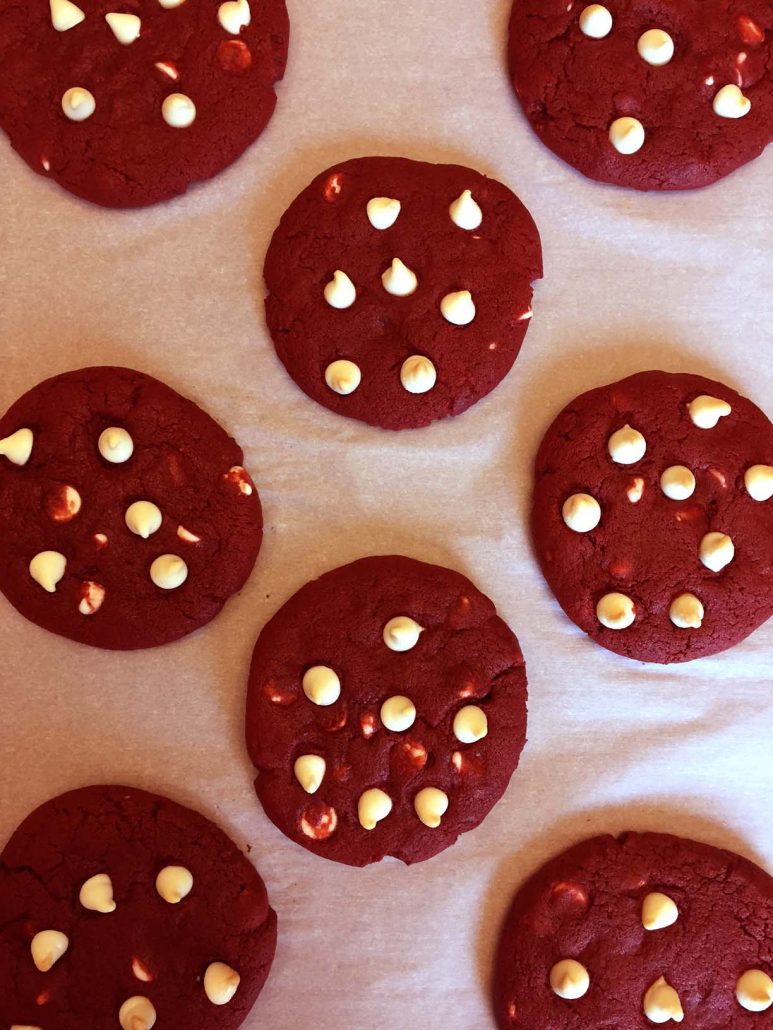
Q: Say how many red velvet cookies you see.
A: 8